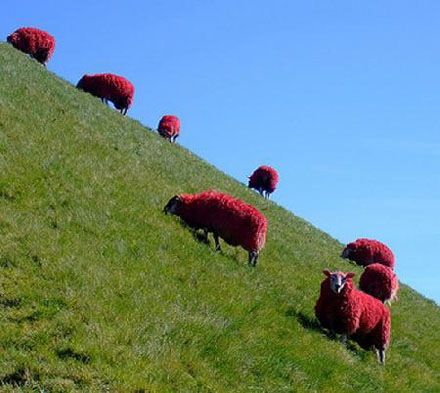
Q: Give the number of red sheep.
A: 8